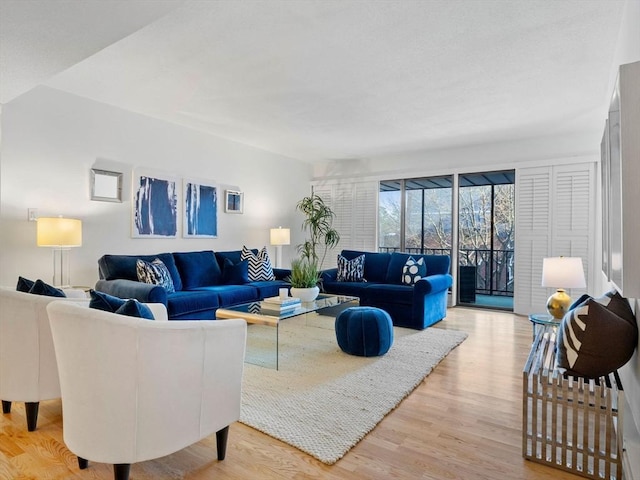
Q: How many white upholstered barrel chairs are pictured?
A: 2